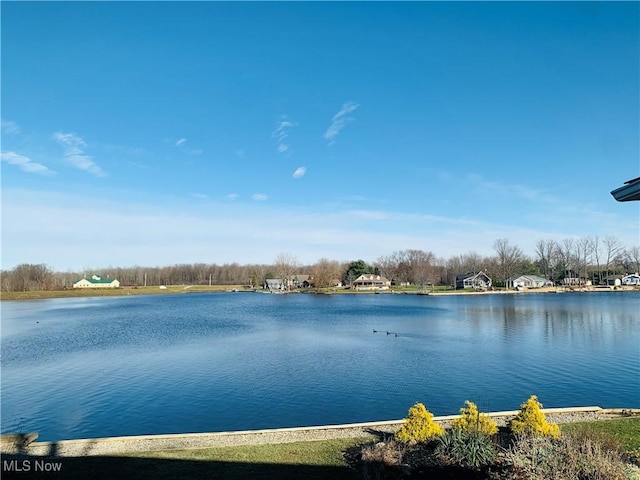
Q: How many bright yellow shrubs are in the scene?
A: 3